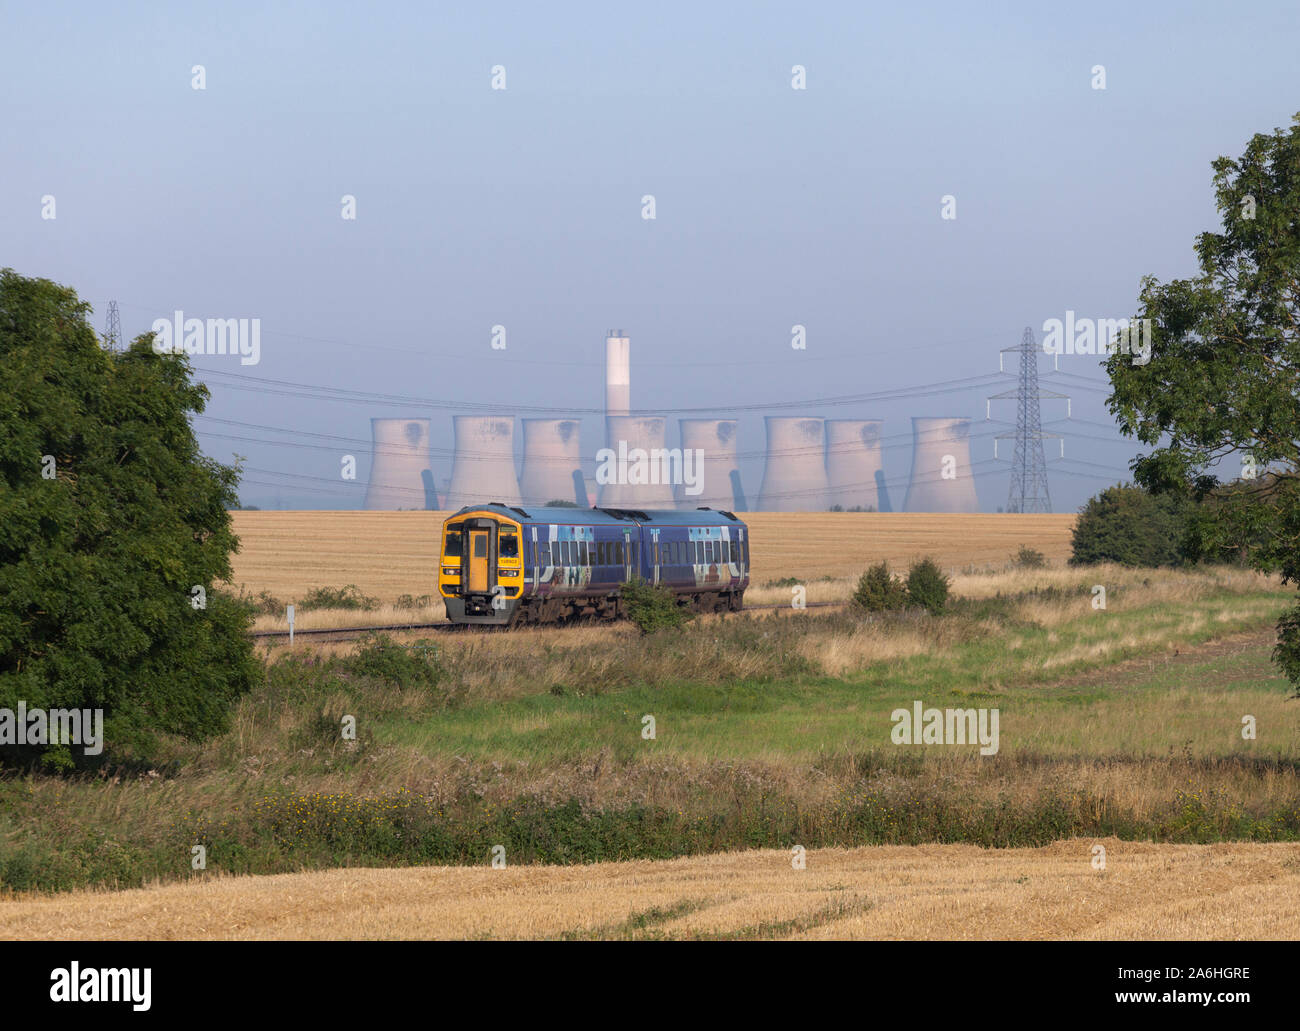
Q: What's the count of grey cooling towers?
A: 8